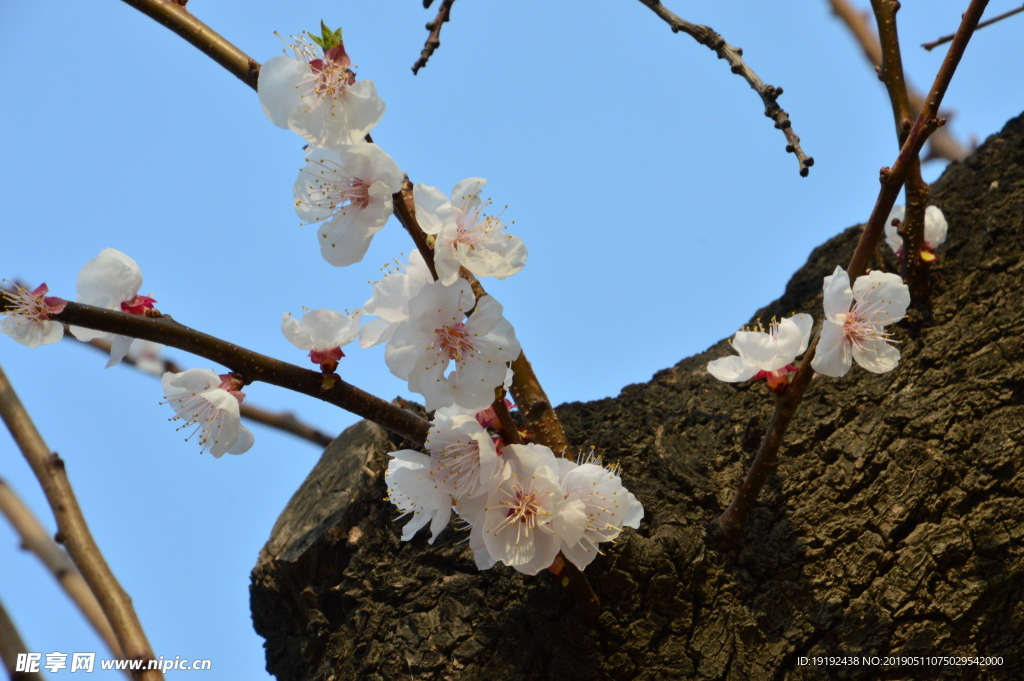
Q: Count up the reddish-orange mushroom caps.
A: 0